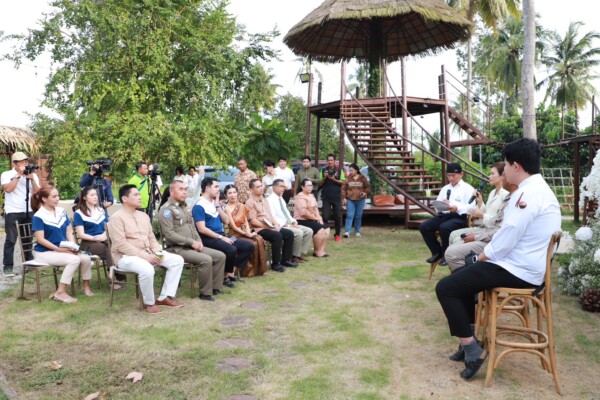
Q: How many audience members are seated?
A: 9